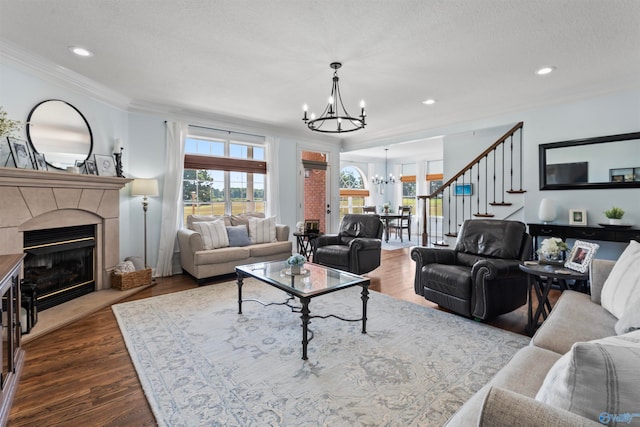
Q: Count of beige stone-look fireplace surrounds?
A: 1